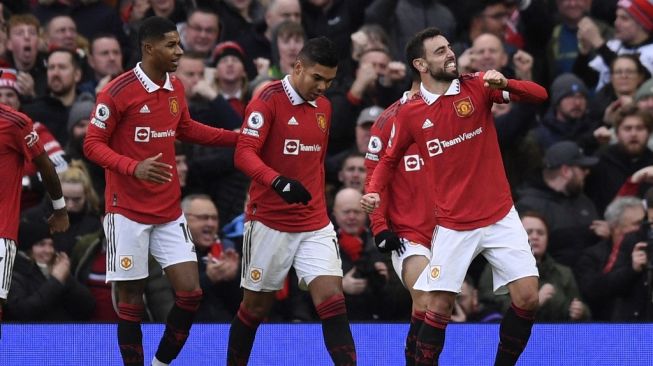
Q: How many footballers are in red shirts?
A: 5